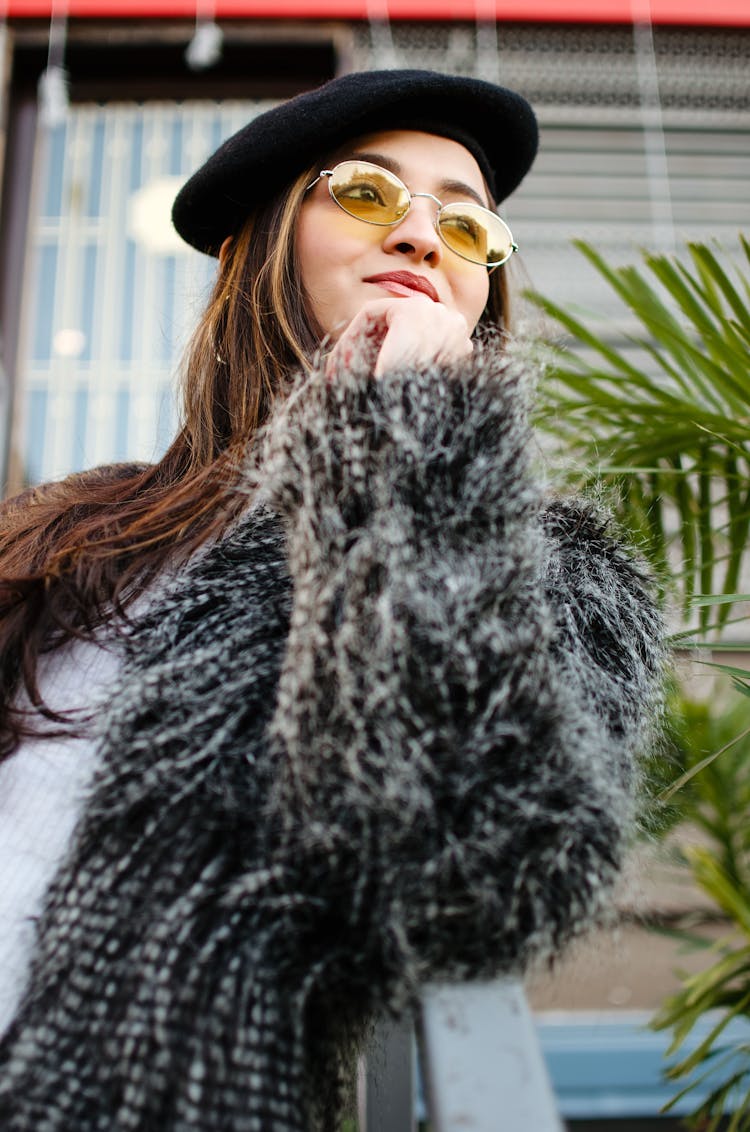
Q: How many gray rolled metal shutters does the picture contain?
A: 1